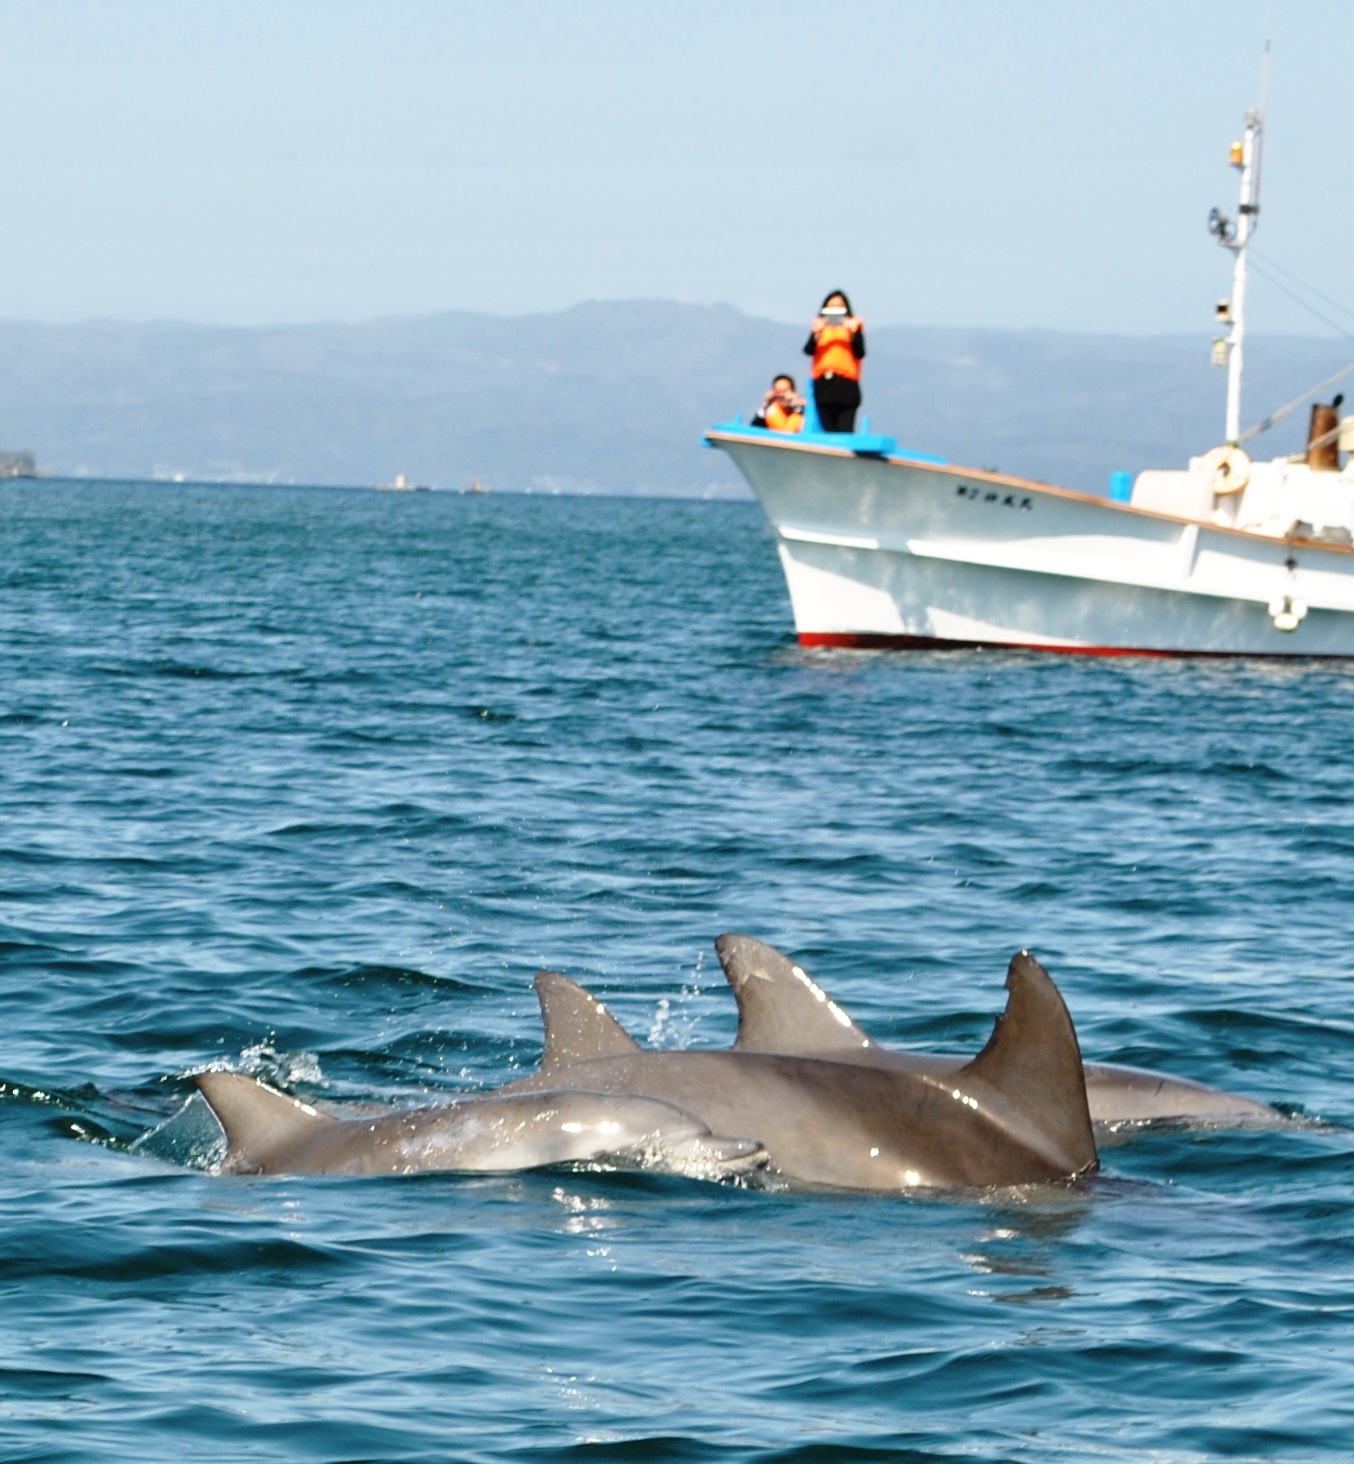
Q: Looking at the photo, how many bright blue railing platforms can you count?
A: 1